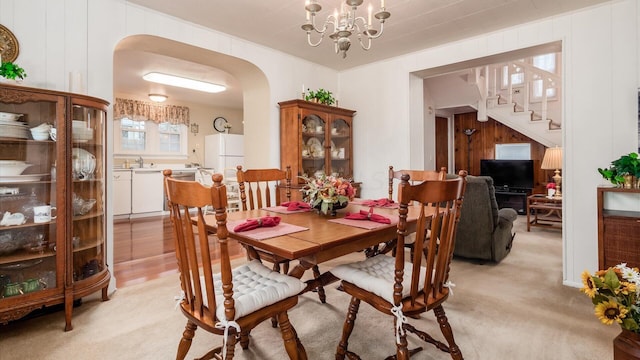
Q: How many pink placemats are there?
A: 4